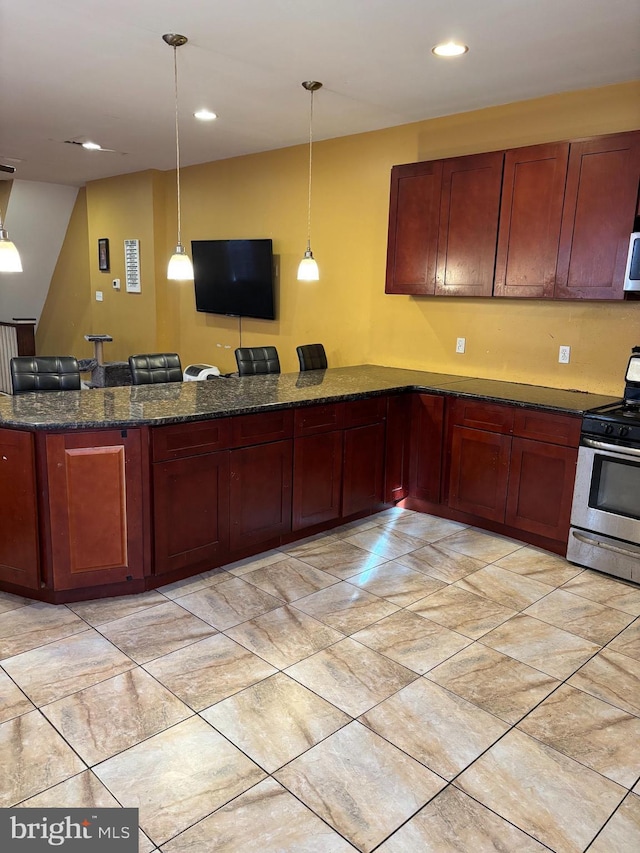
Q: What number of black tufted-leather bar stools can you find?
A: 4